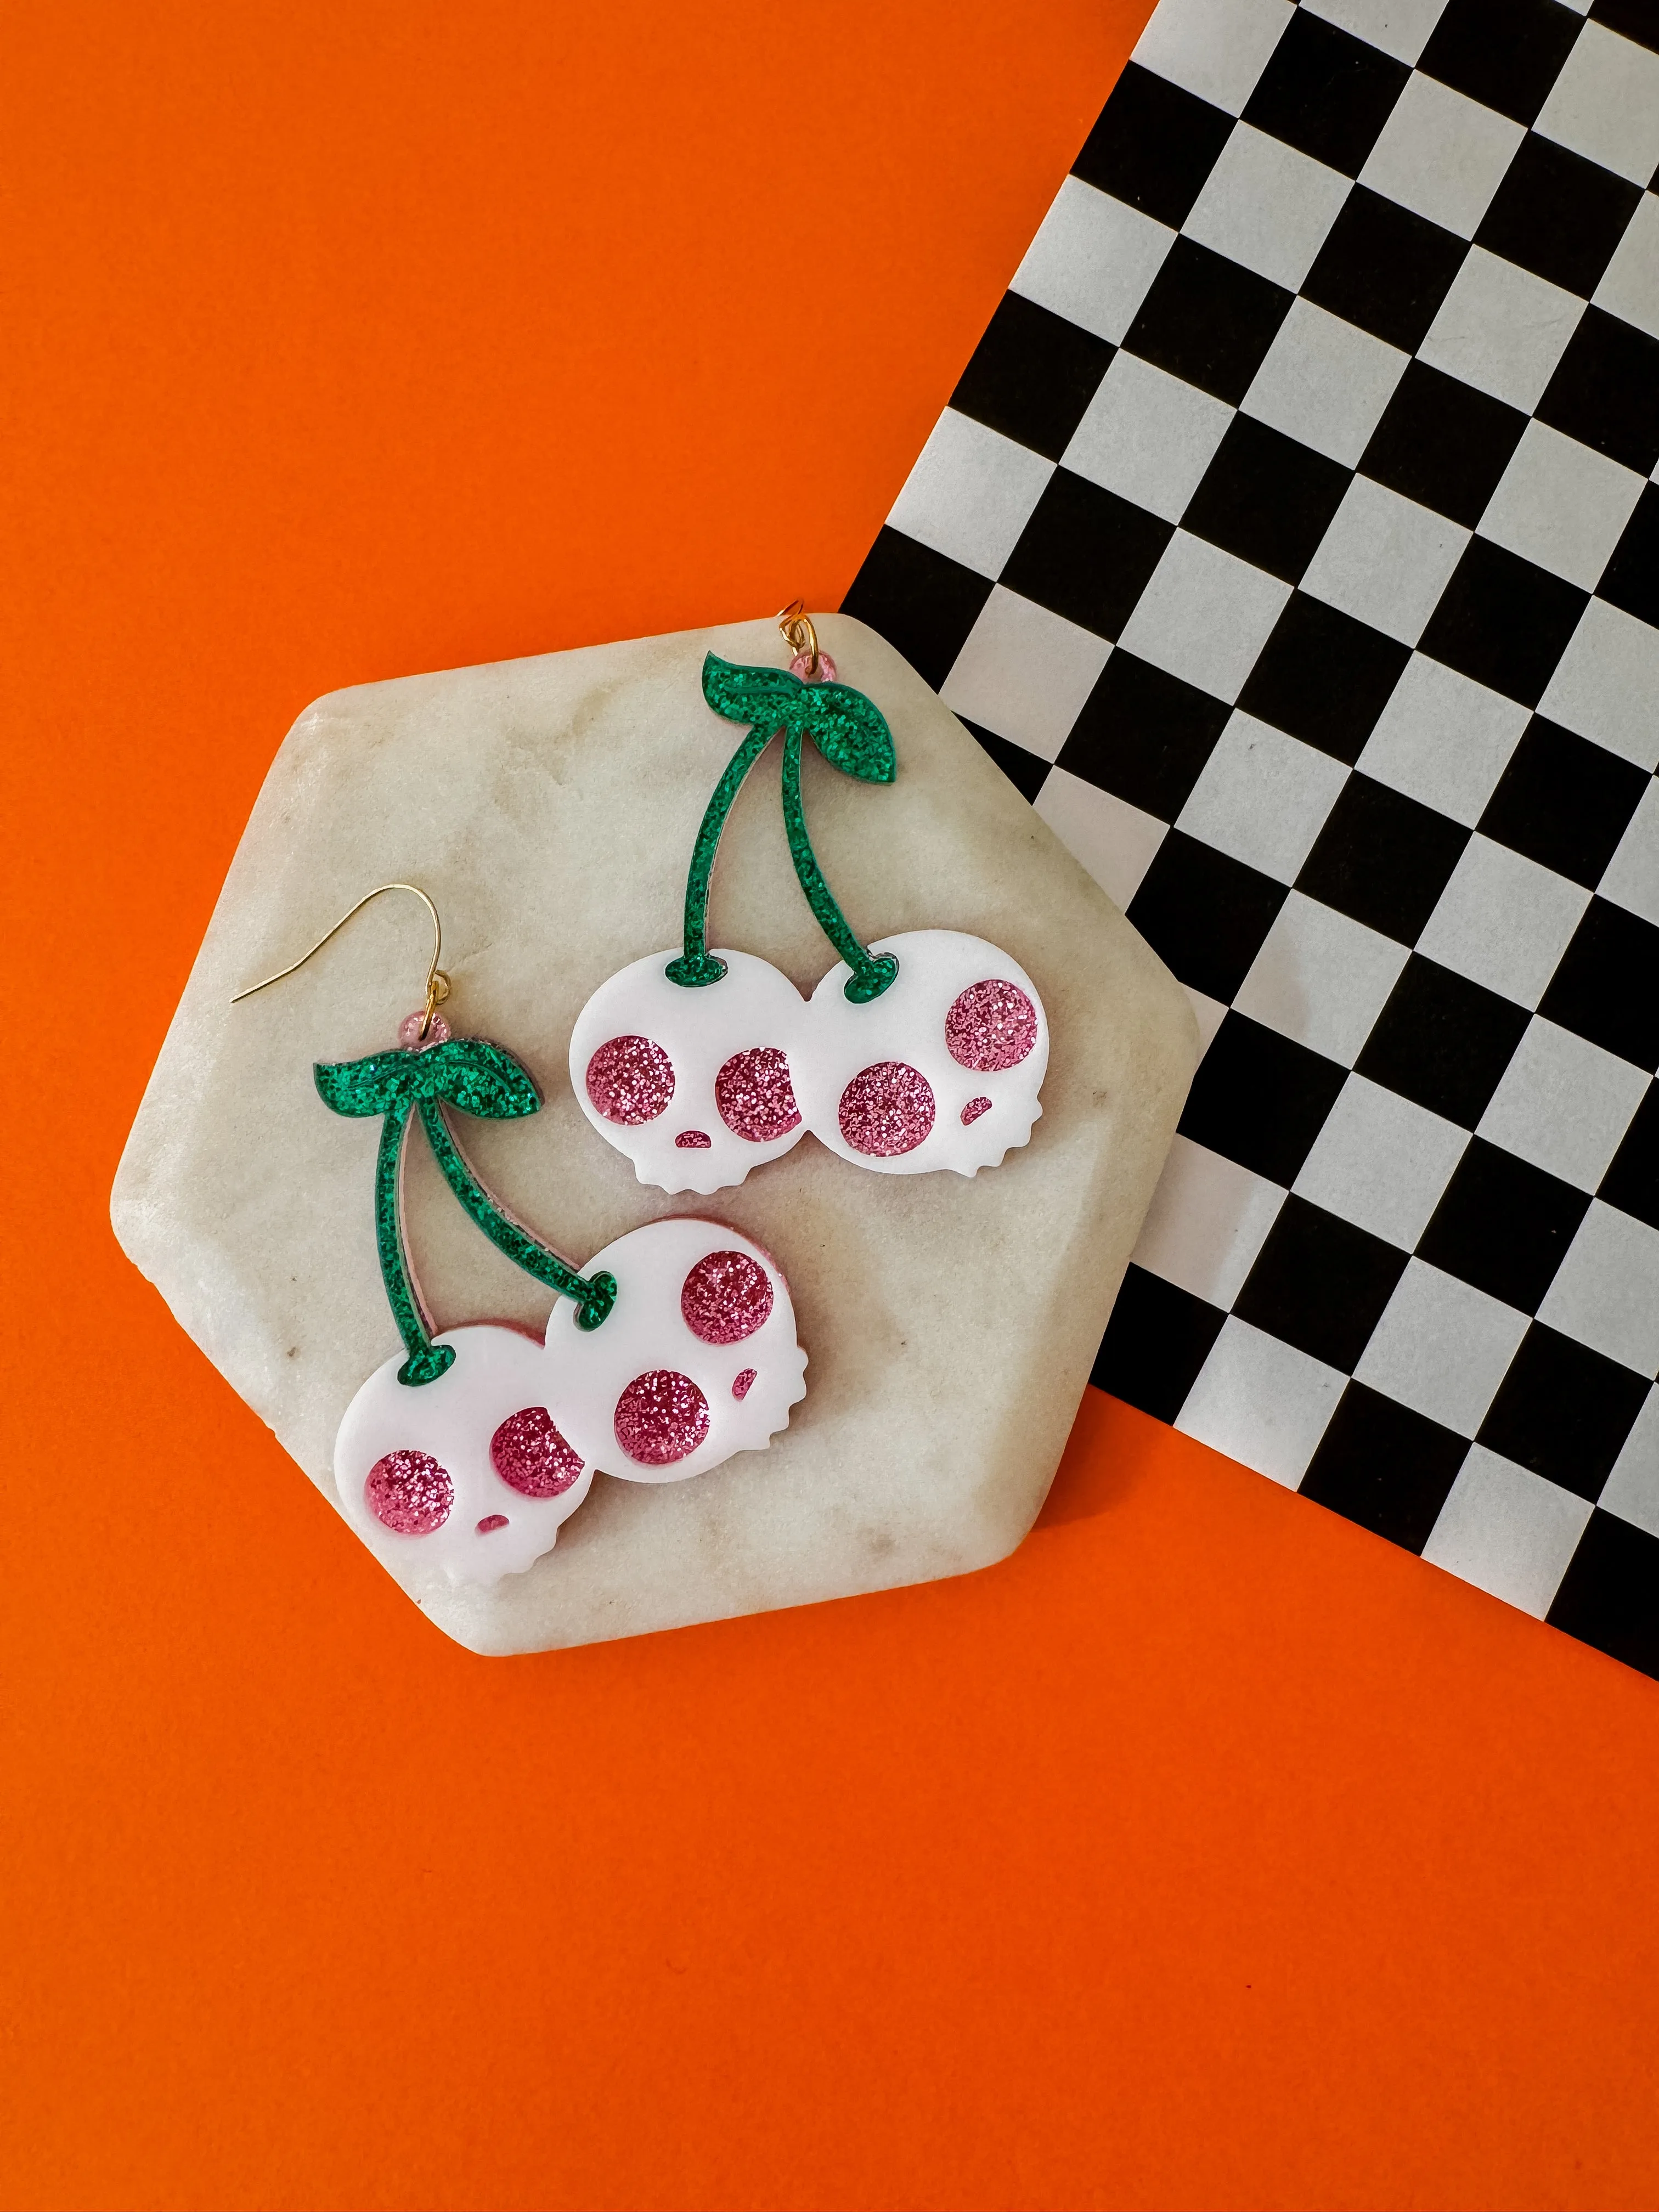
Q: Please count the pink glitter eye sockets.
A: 8